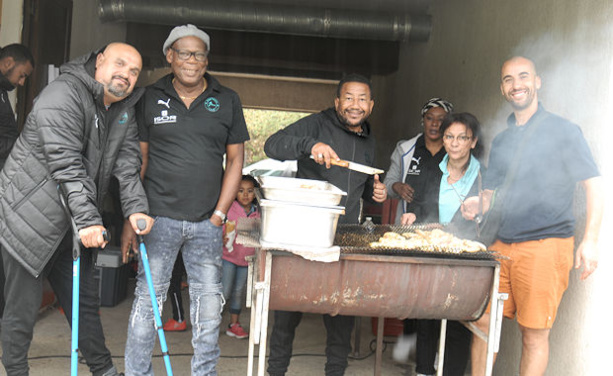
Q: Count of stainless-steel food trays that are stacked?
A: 2